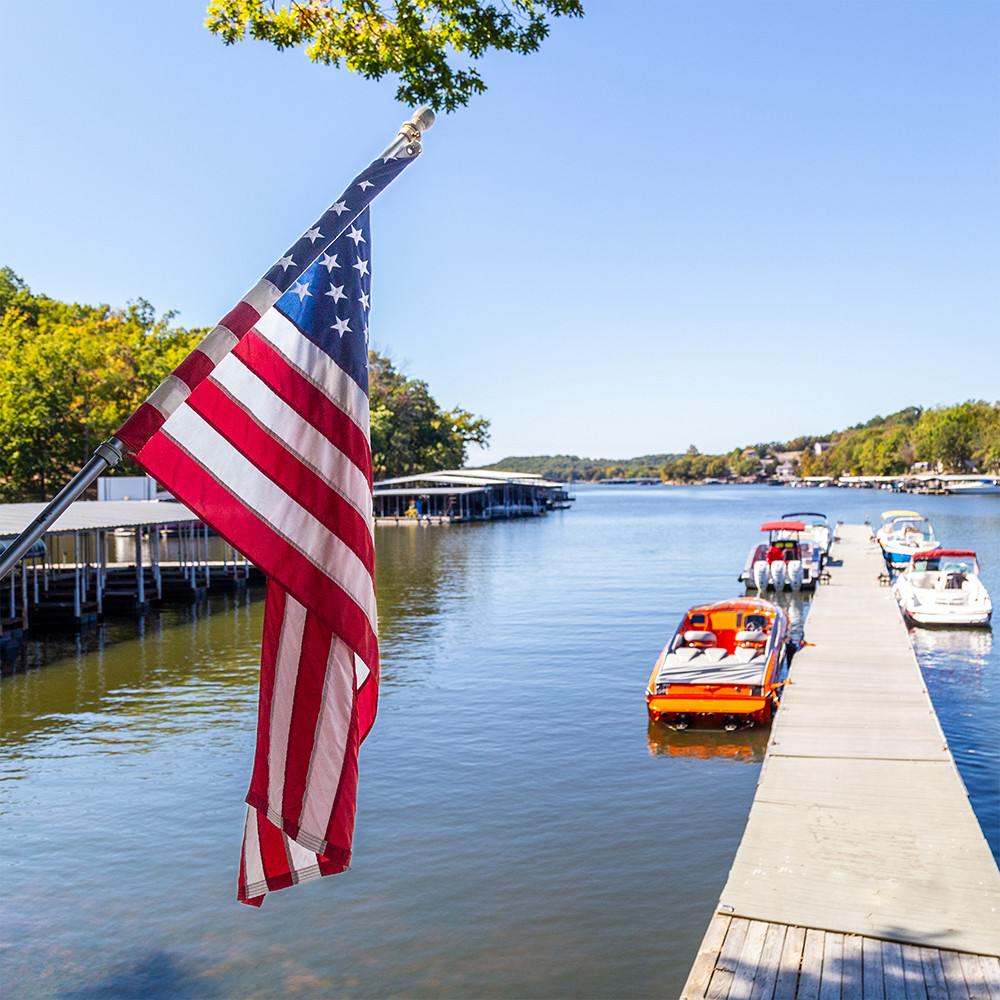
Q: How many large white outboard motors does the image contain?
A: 3